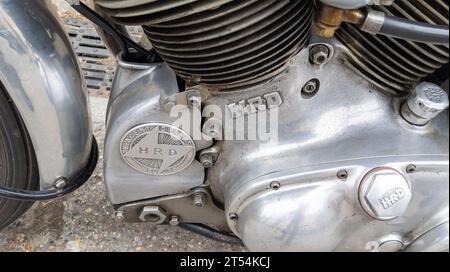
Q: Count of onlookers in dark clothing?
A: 0